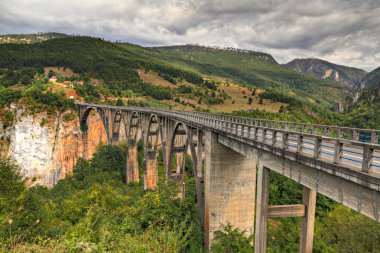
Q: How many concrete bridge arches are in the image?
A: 5